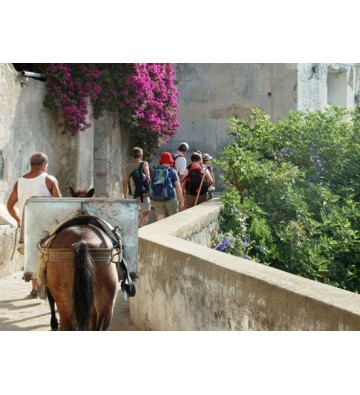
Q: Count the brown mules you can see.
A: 1